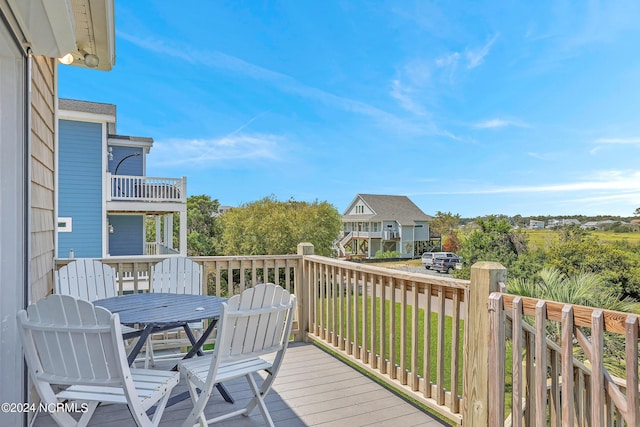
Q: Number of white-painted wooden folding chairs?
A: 4